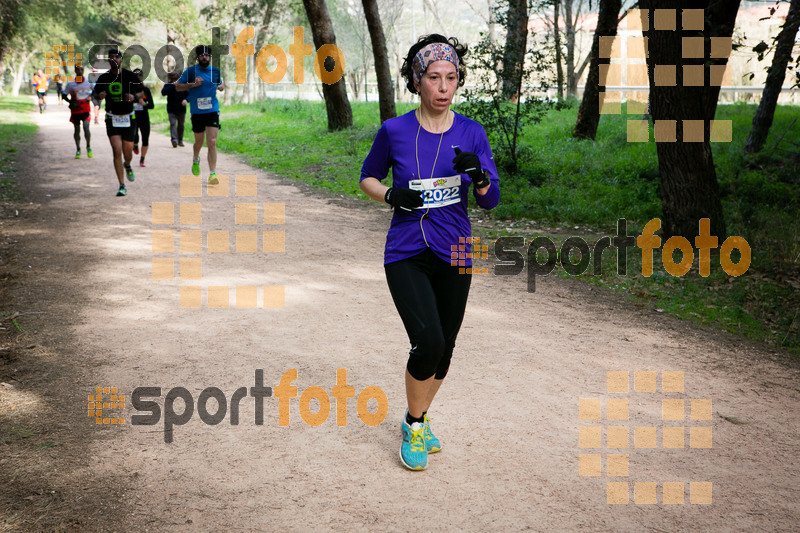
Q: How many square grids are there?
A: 6